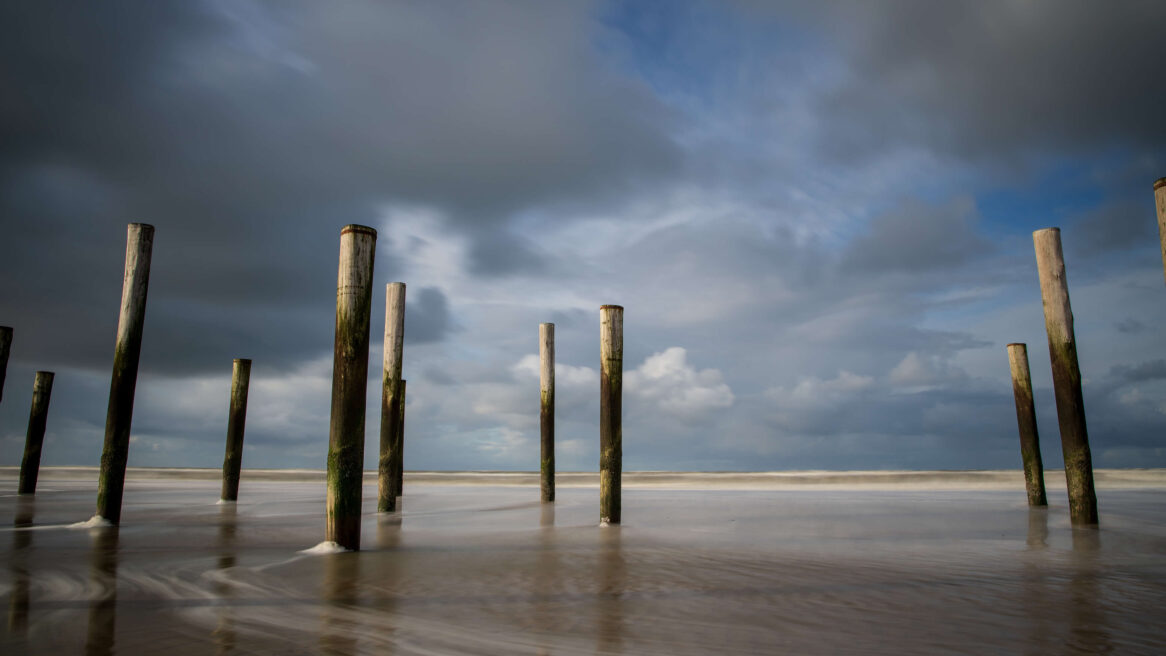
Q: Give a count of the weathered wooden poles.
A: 12